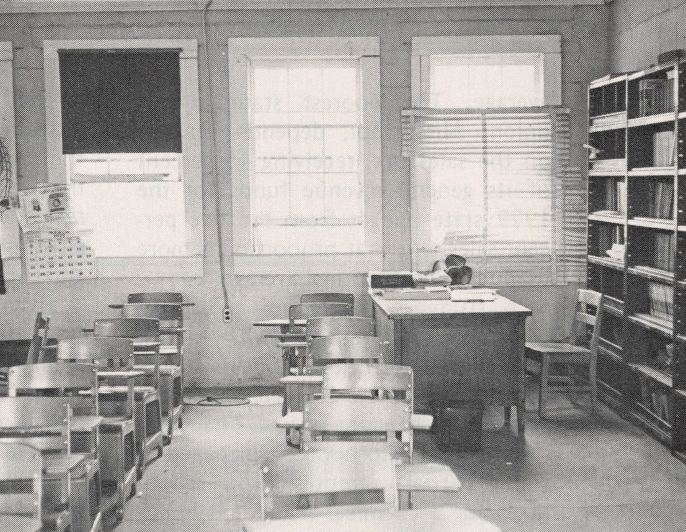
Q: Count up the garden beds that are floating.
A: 0